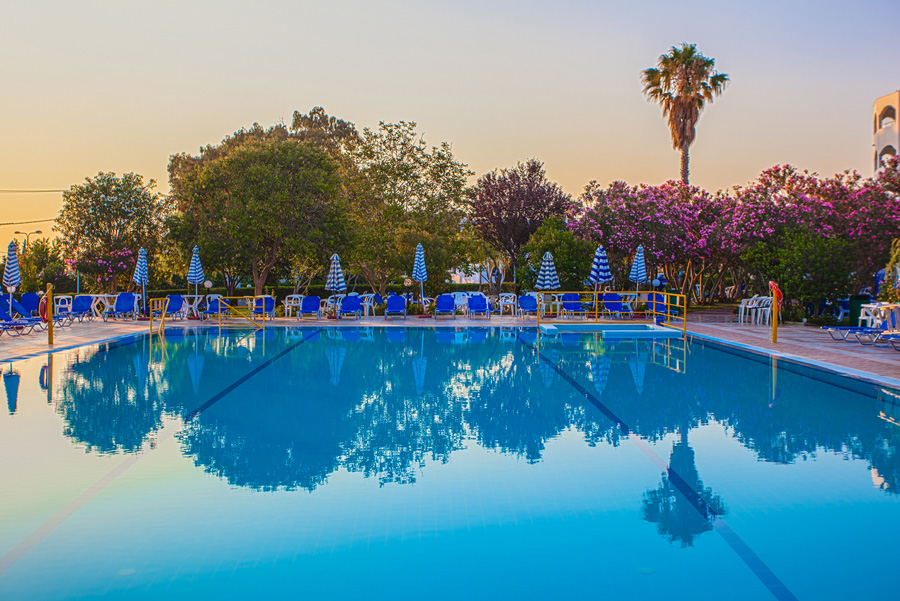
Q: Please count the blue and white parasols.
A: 8